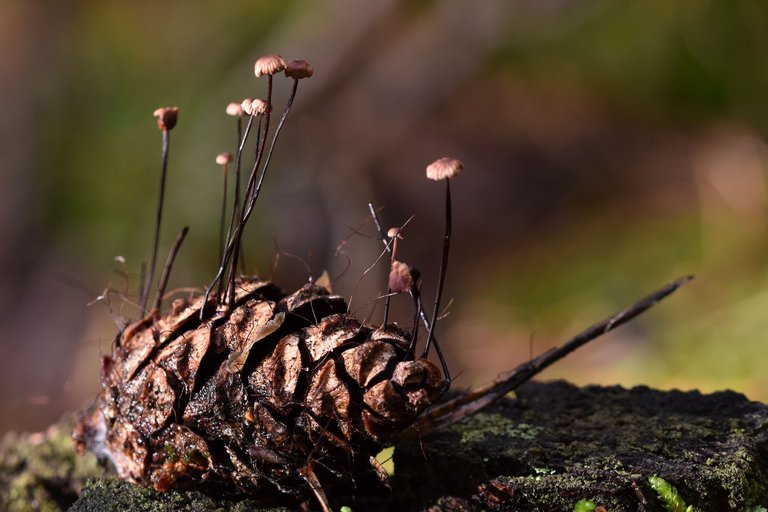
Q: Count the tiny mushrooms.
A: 10